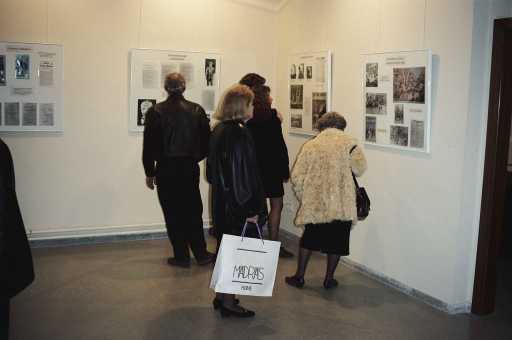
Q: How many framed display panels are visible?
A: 4